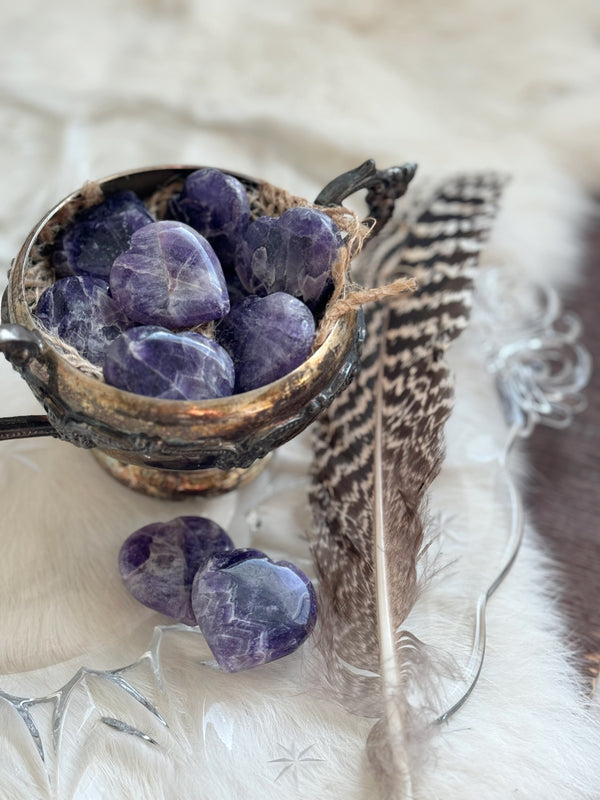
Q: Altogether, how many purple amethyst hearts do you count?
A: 9